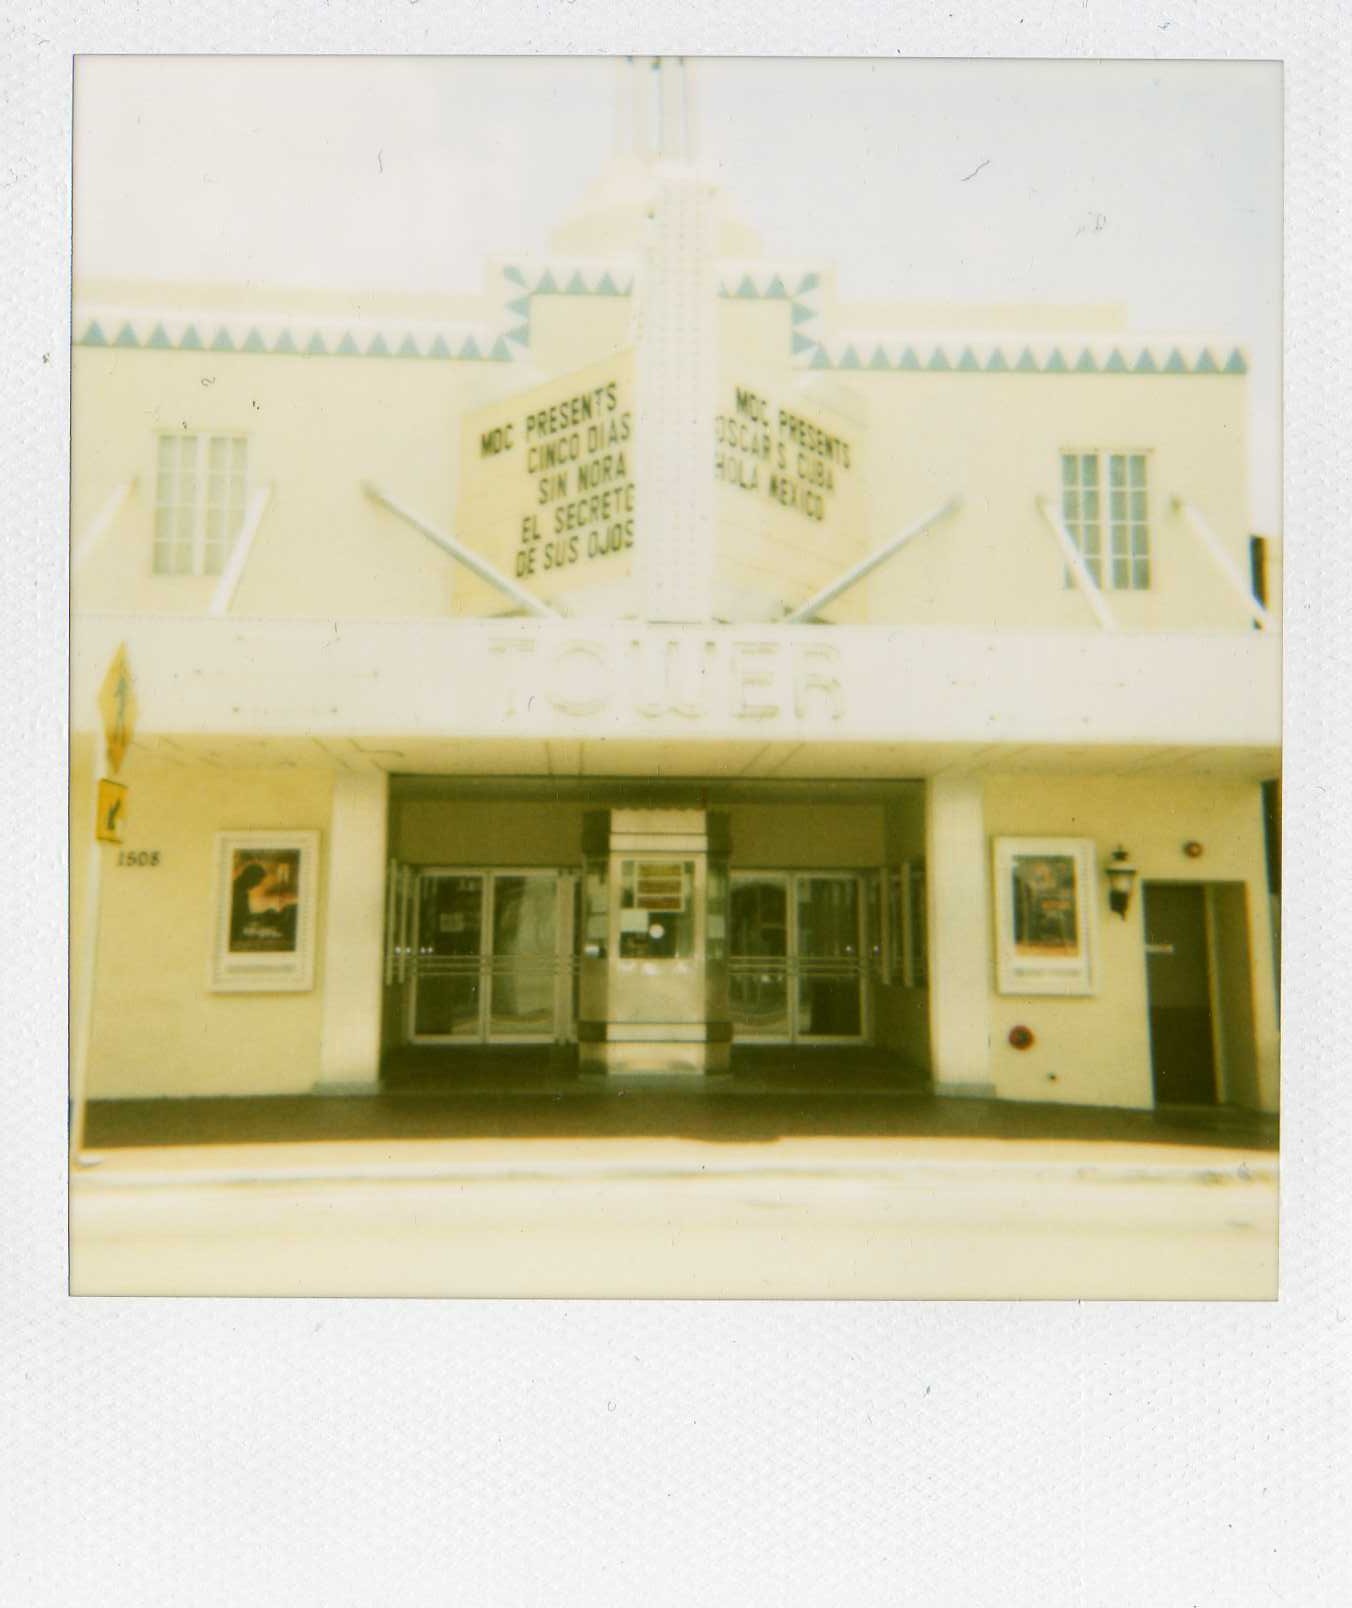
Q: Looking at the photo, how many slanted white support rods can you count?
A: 6